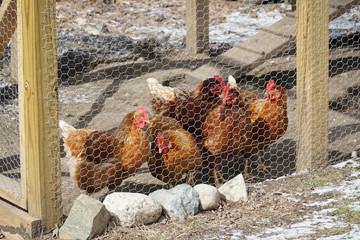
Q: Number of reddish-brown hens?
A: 5